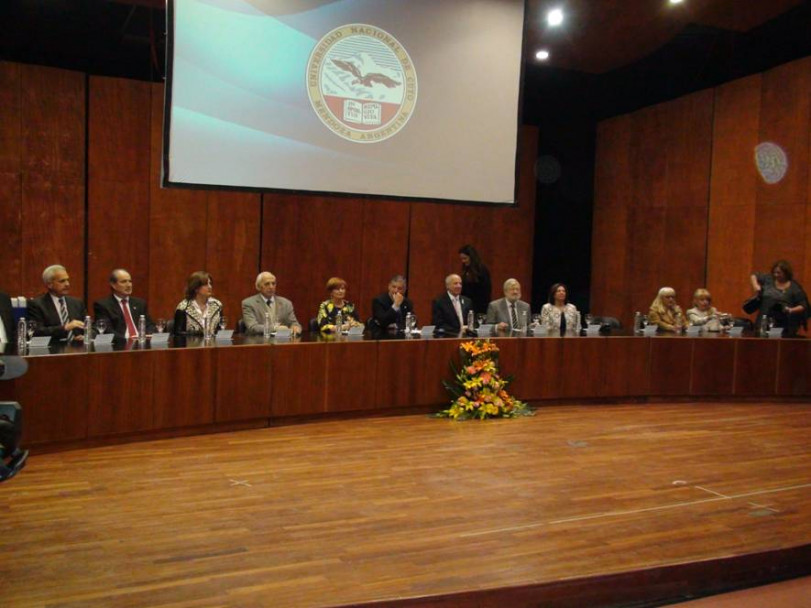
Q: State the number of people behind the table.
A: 14